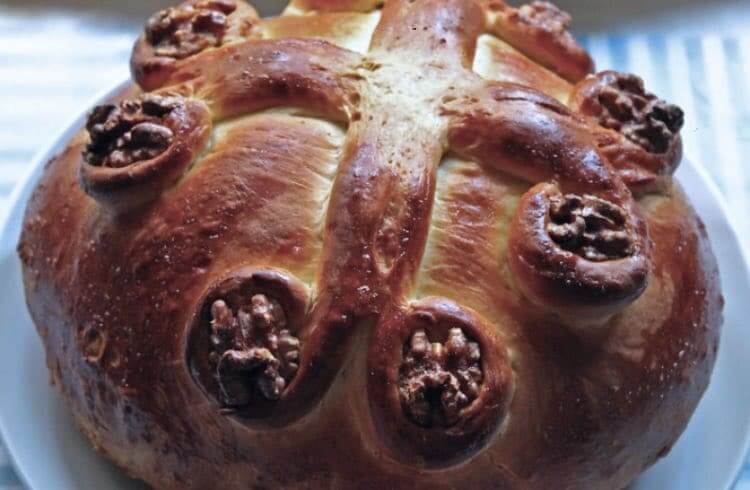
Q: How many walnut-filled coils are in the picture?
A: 7